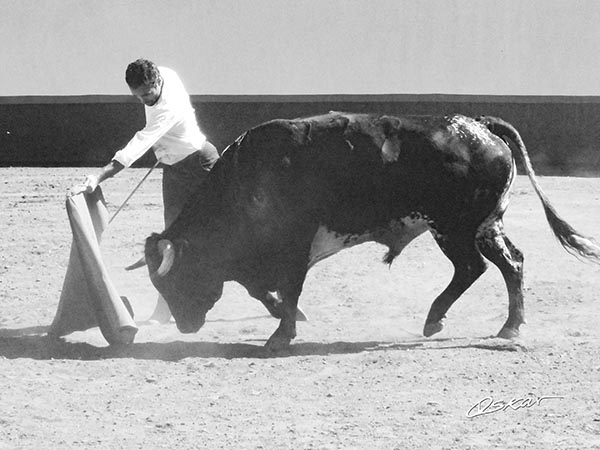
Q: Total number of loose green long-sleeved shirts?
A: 0